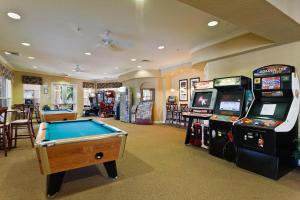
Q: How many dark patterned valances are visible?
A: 4